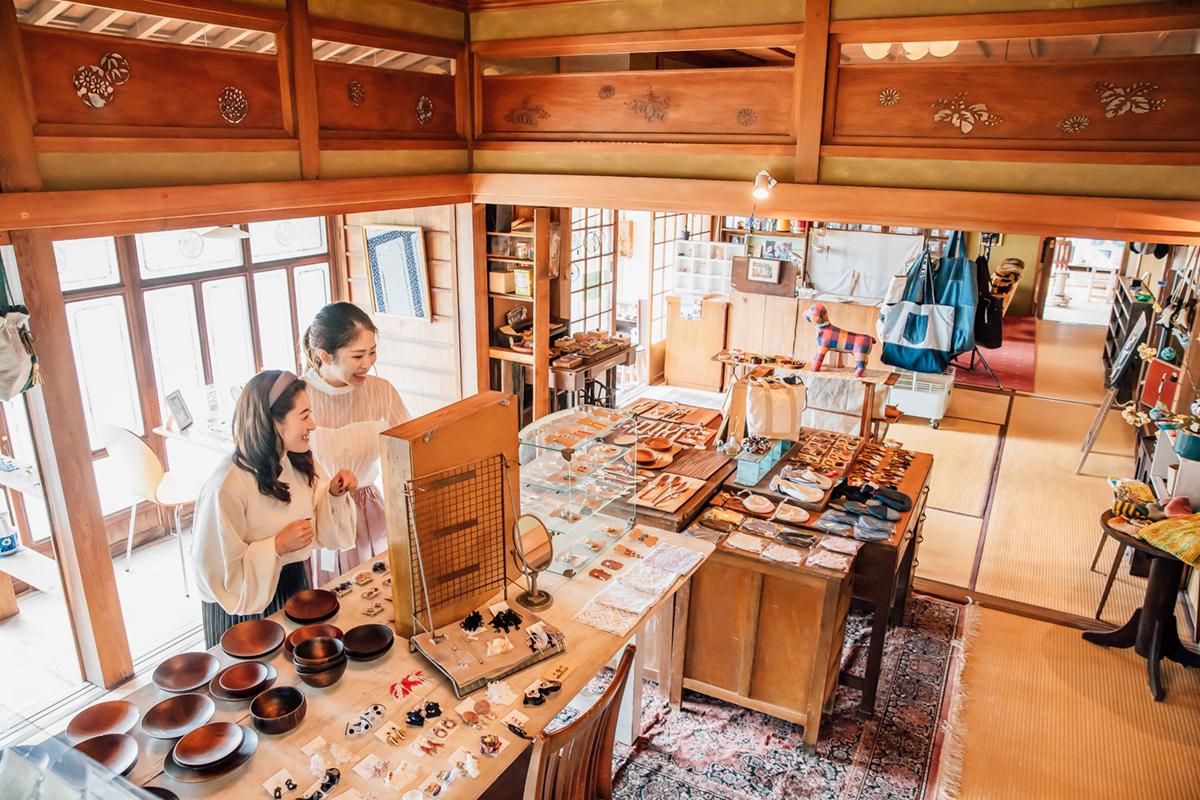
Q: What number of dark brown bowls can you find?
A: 4